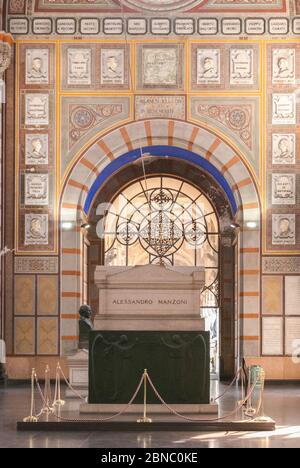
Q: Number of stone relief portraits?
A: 8